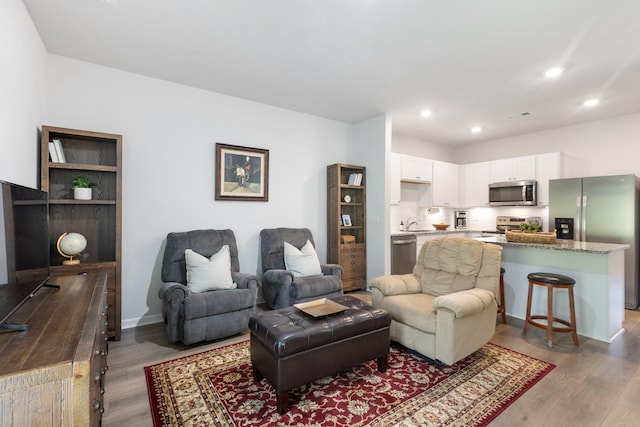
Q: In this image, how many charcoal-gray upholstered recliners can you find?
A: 2